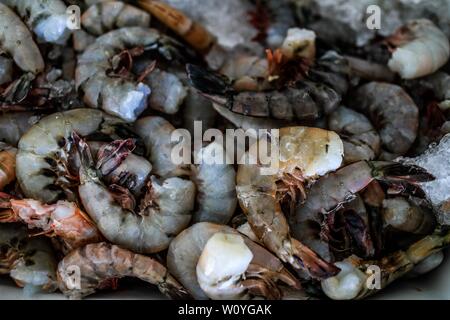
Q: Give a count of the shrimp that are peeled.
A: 0